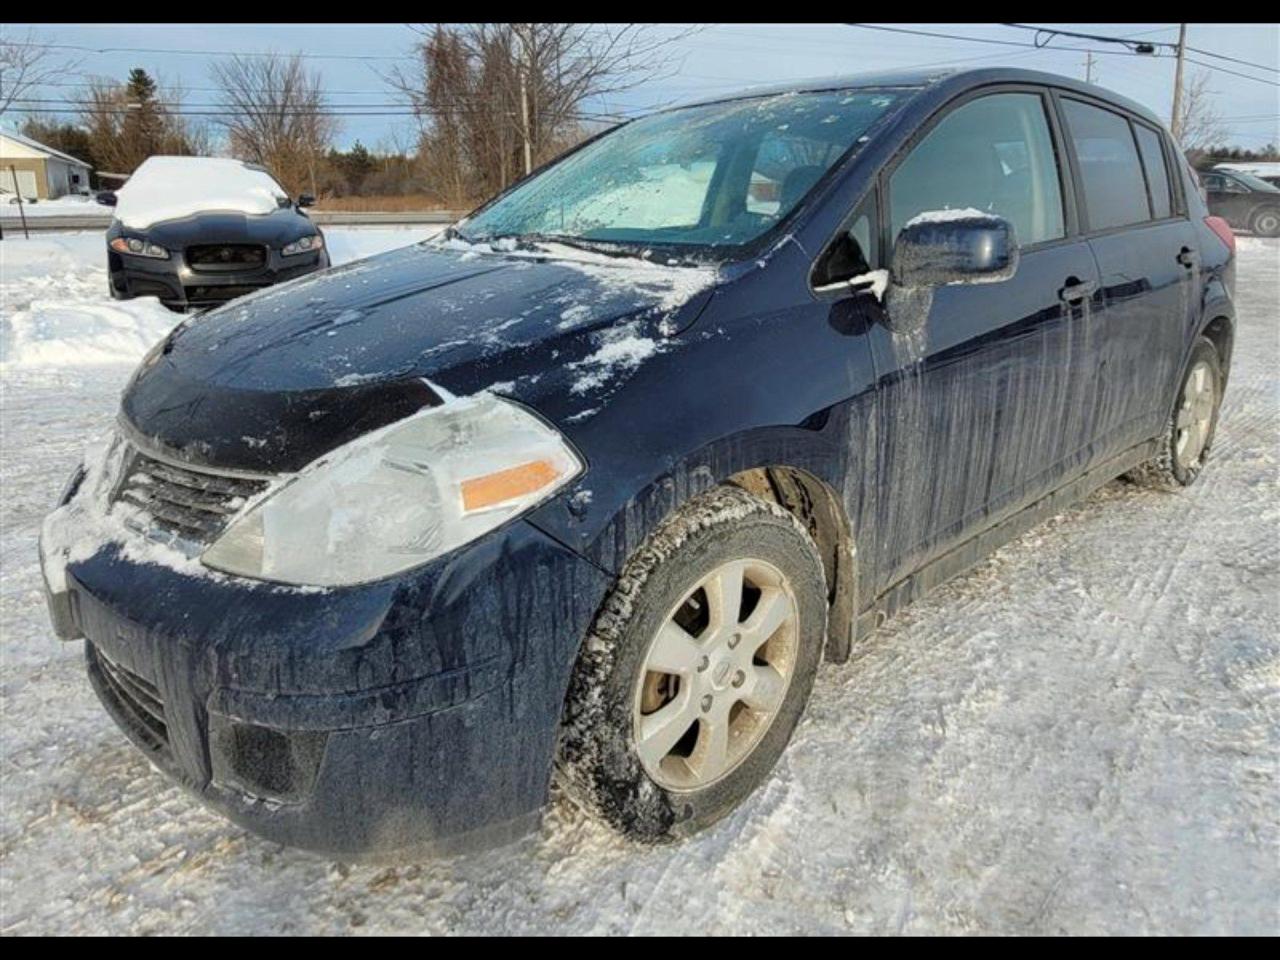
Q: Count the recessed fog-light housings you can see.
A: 1